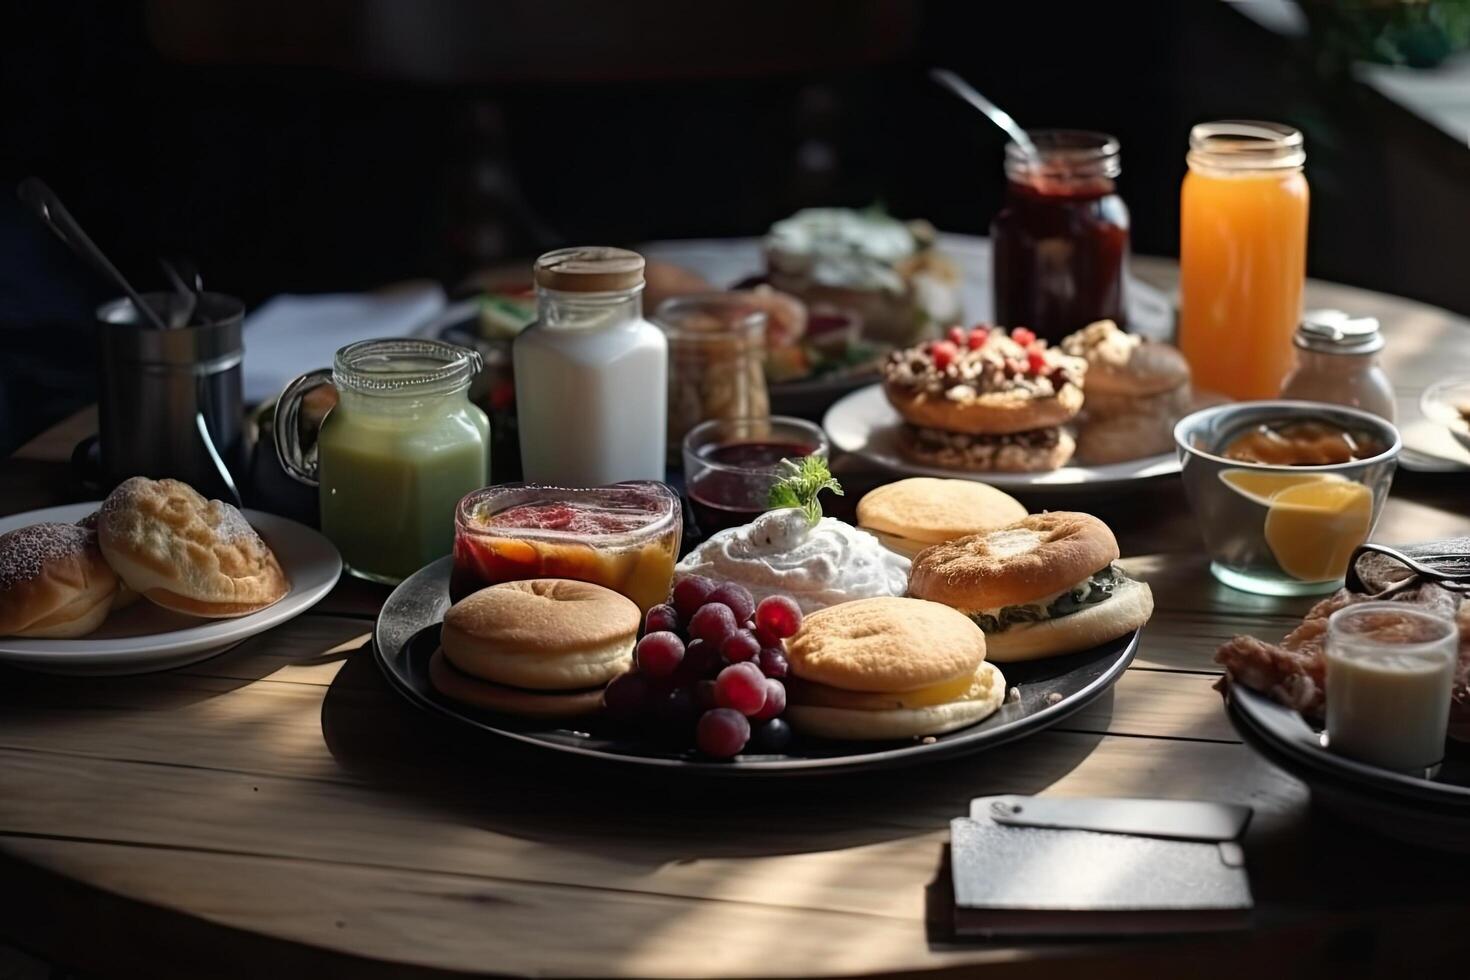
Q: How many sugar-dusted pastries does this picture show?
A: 2